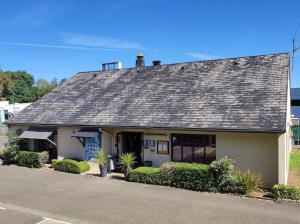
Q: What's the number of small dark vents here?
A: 4